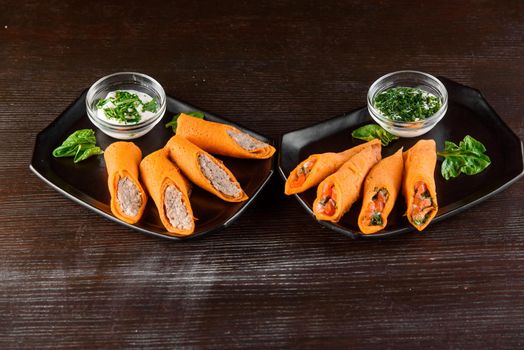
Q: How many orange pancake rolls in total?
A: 8